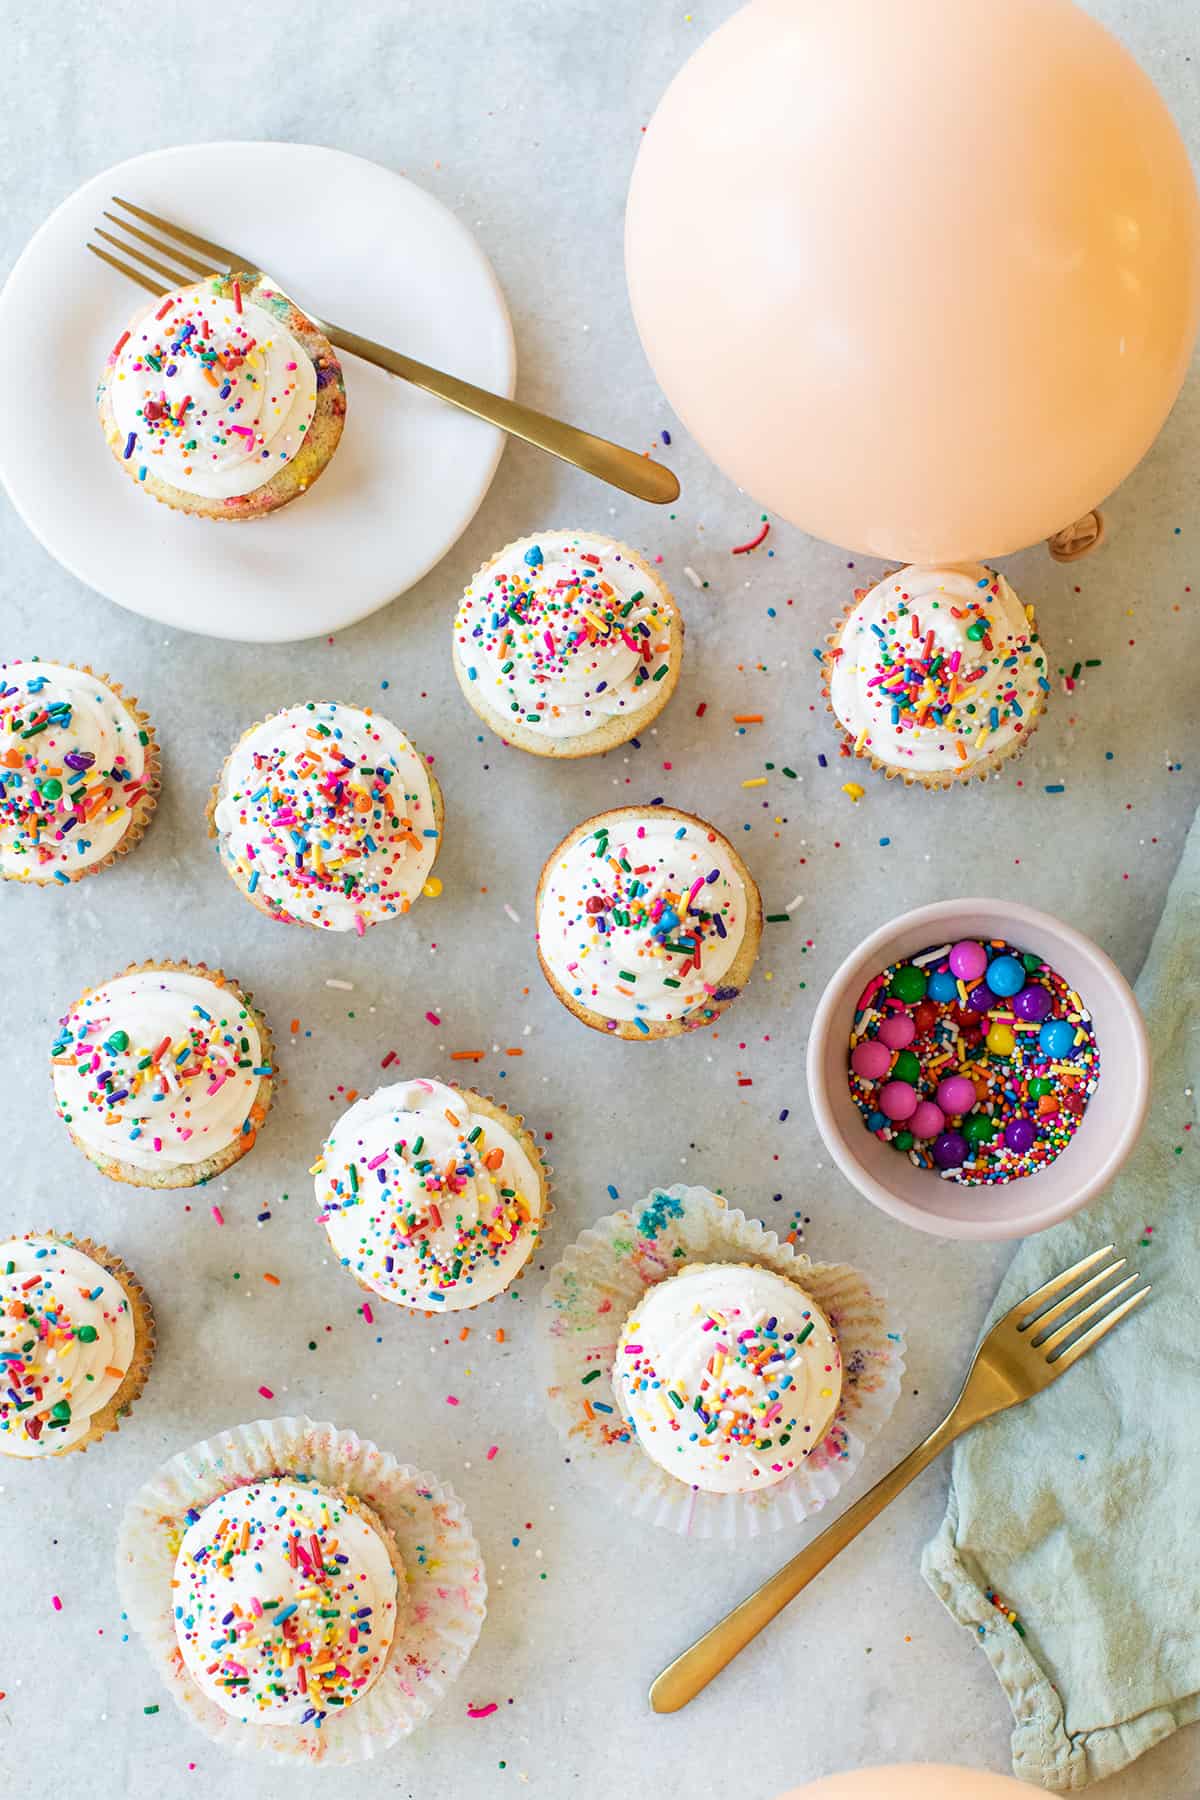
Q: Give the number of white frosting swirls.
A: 11